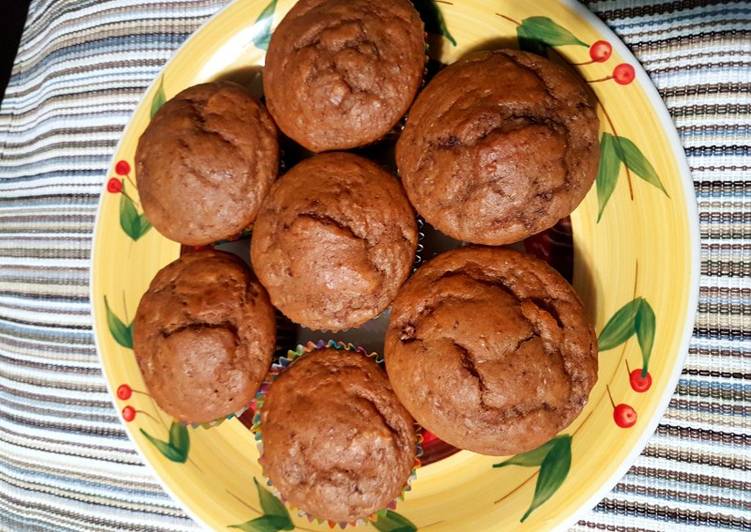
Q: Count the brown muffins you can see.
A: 7